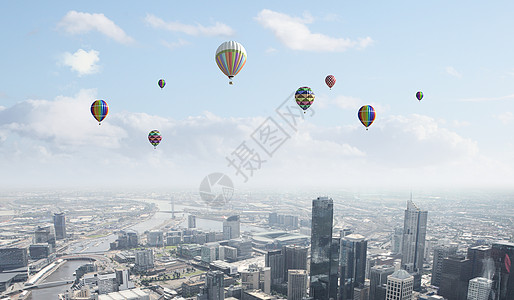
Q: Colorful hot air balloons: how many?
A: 8